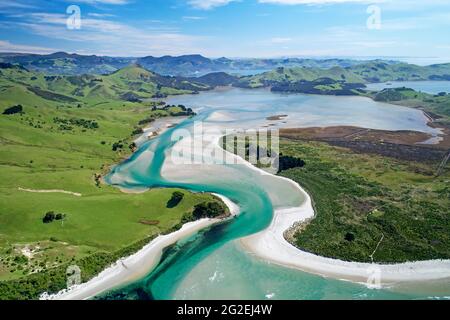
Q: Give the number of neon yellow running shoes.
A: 0